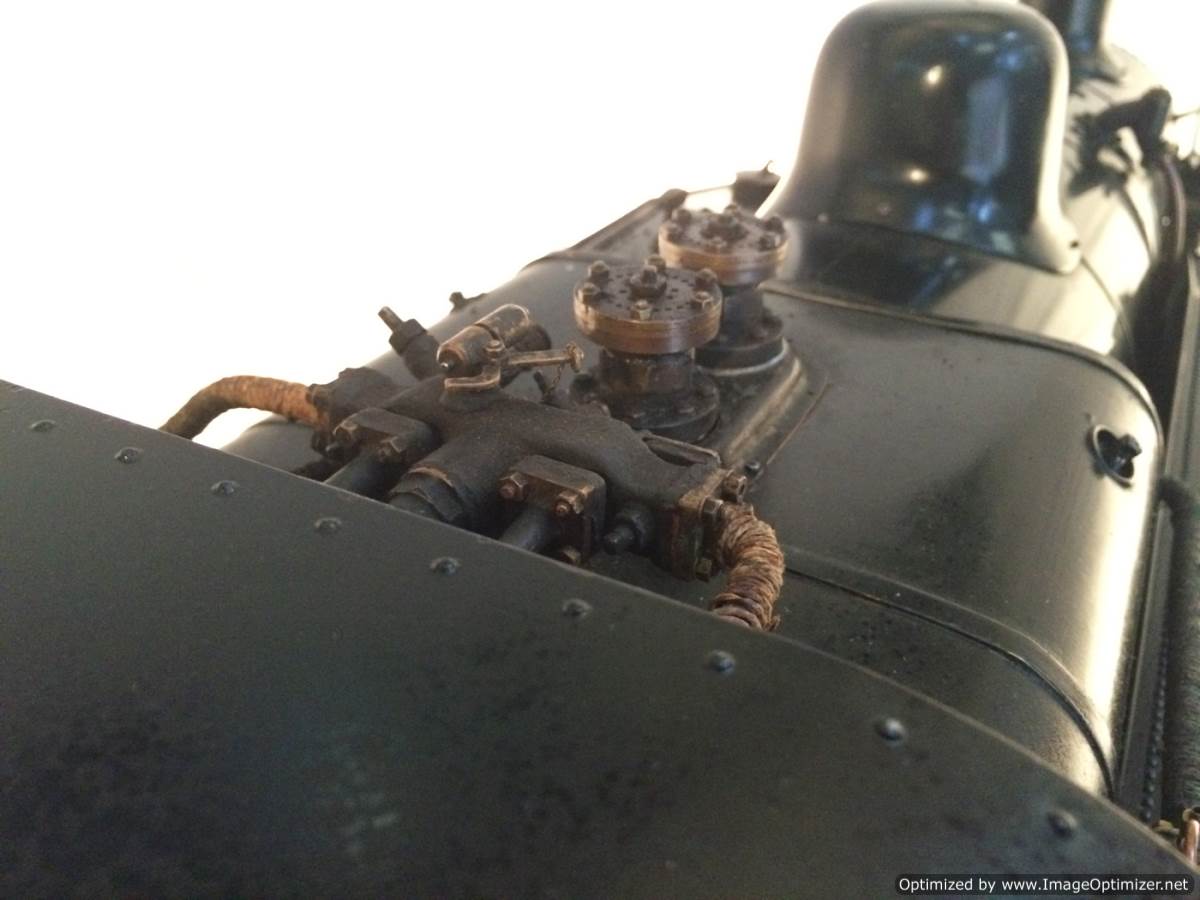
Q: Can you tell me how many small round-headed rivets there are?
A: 9